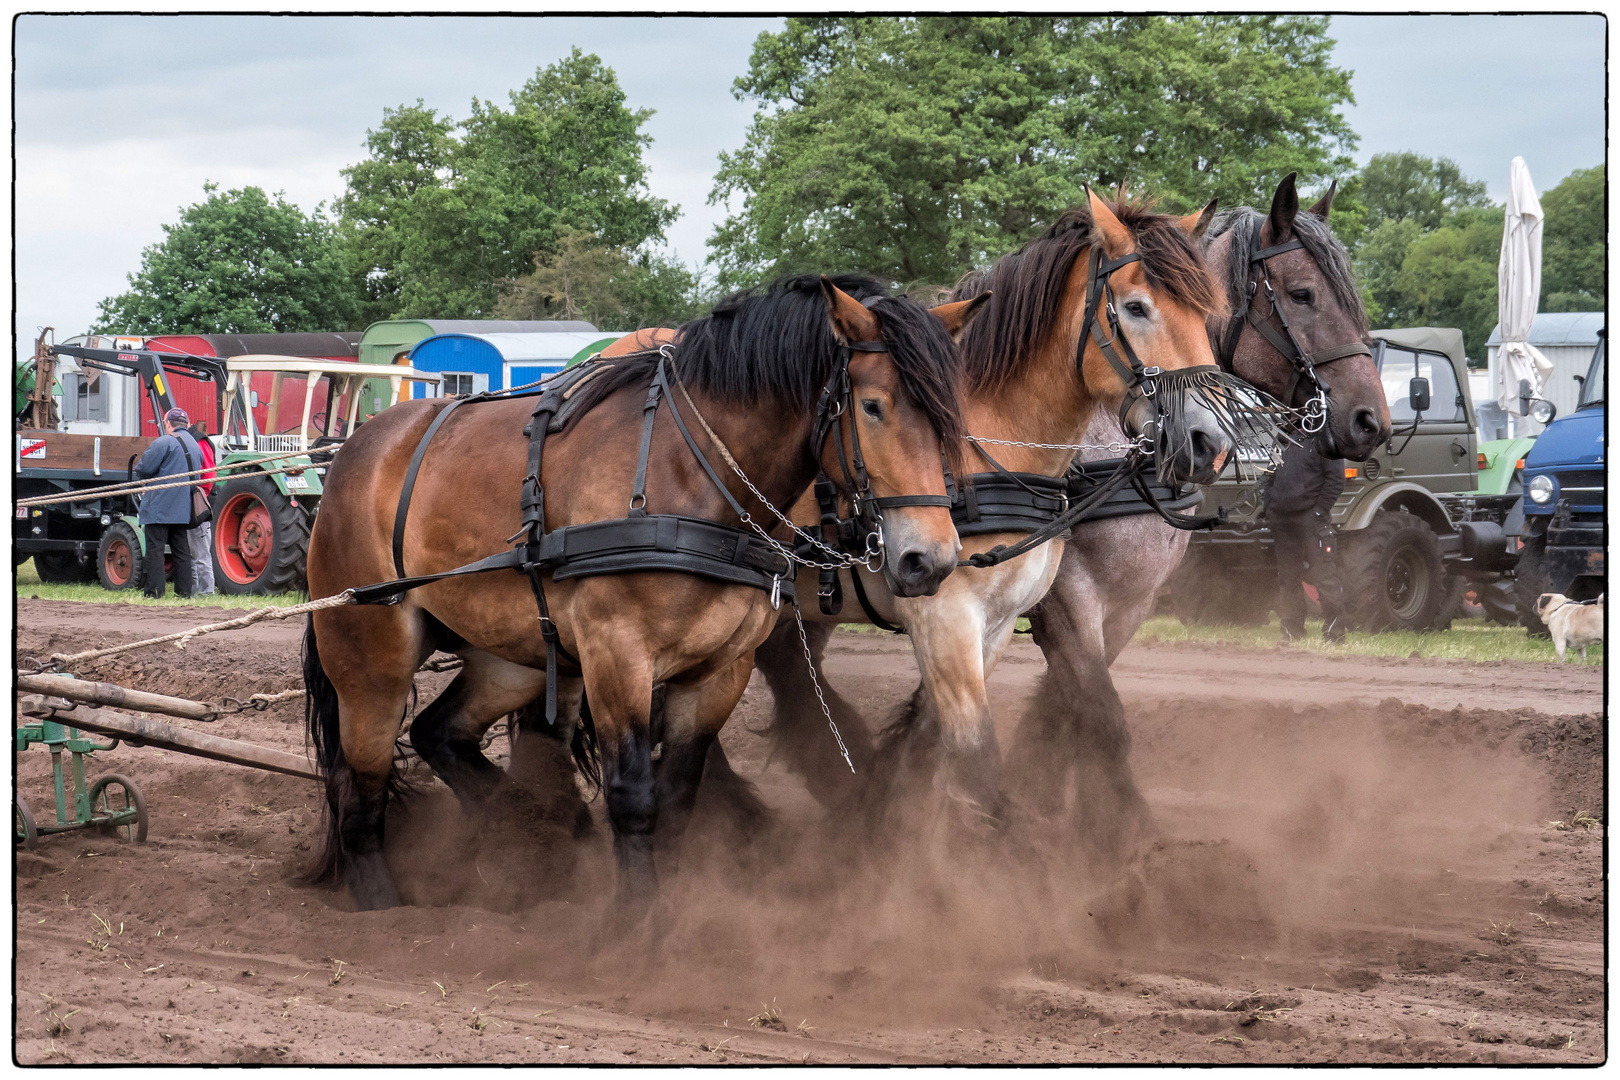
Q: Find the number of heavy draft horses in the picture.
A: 3